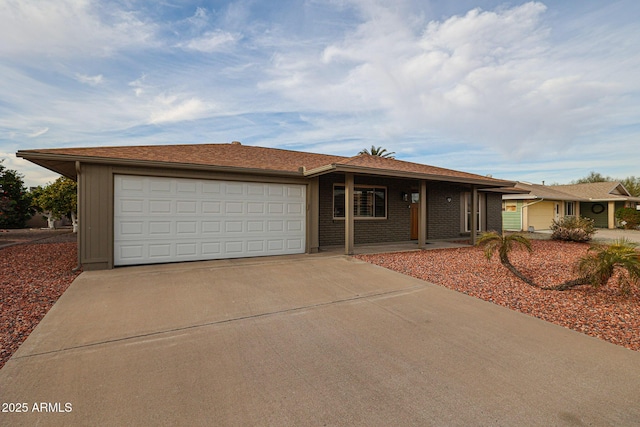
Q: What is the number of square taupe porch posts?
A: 3